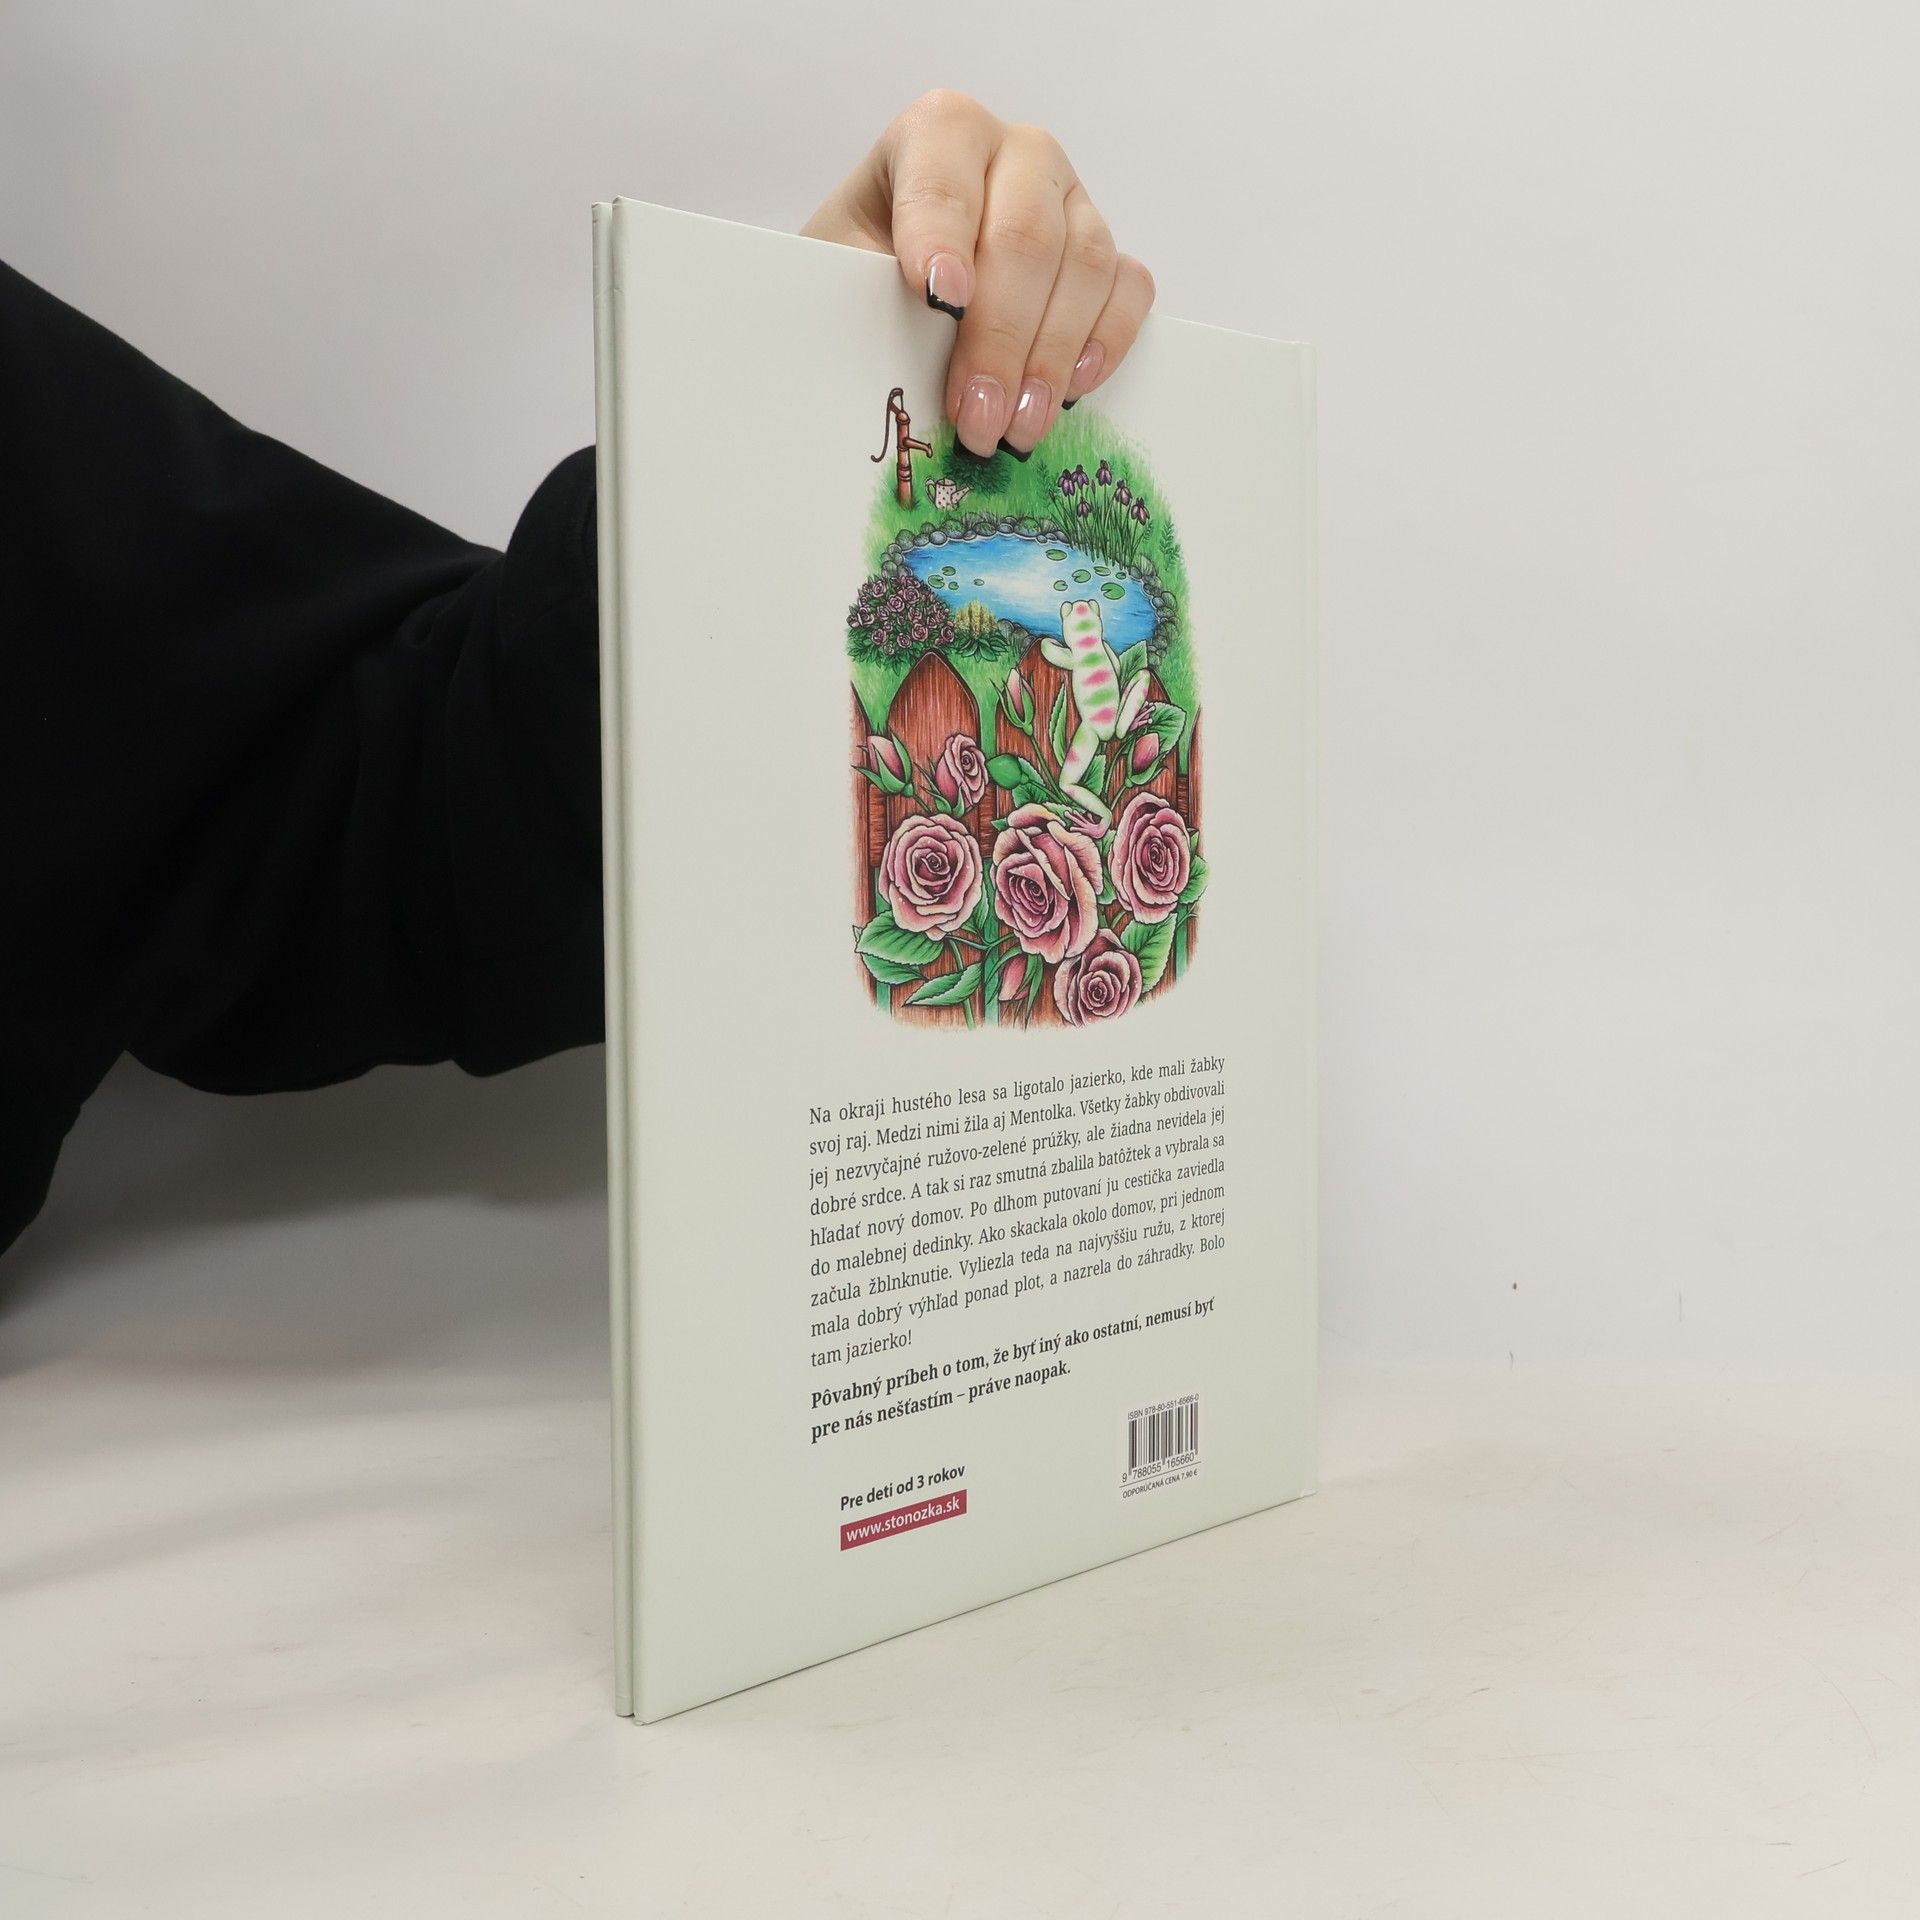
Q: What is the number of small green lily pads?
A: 10